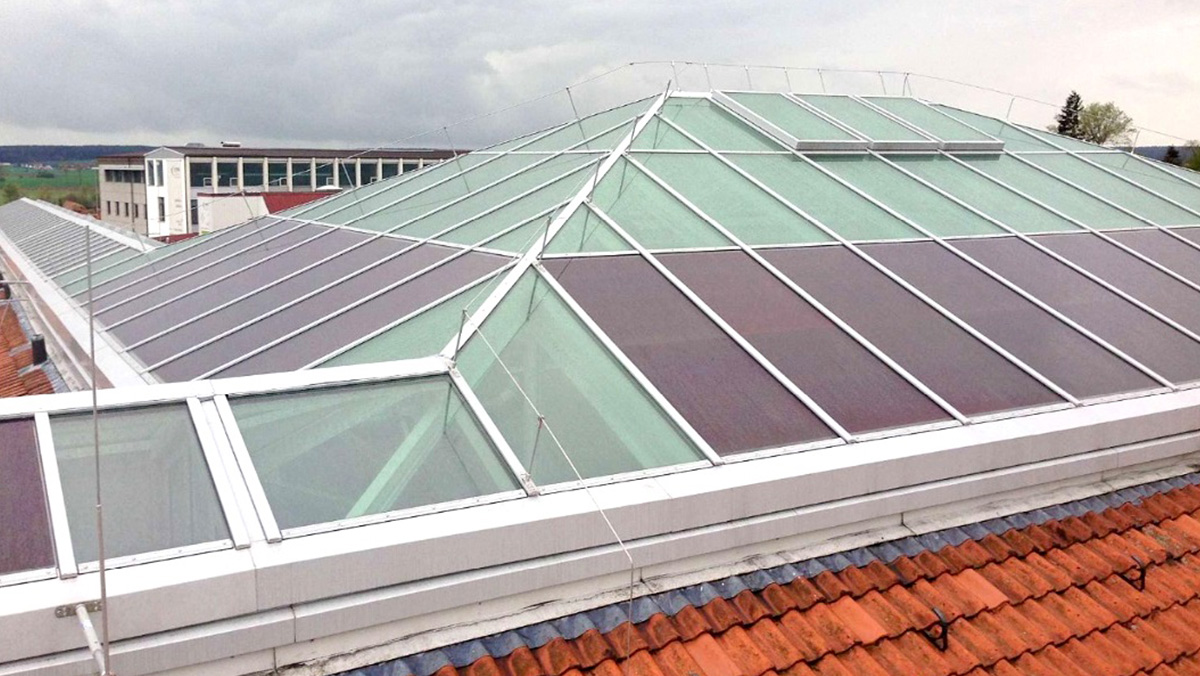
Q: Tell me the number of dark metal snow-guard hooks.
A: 2